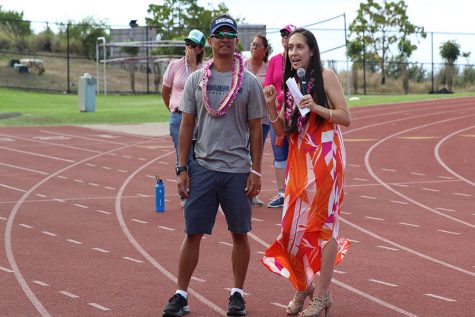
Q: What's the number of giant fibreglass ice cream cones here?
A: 0